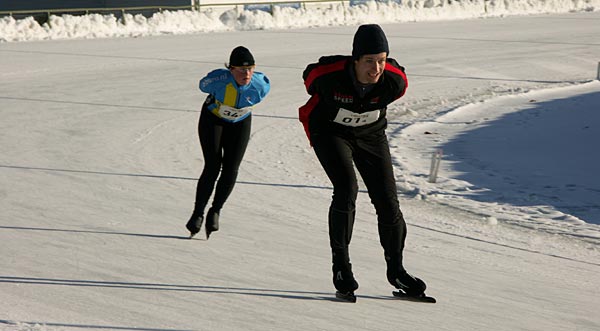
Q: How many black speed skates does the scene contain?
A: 4